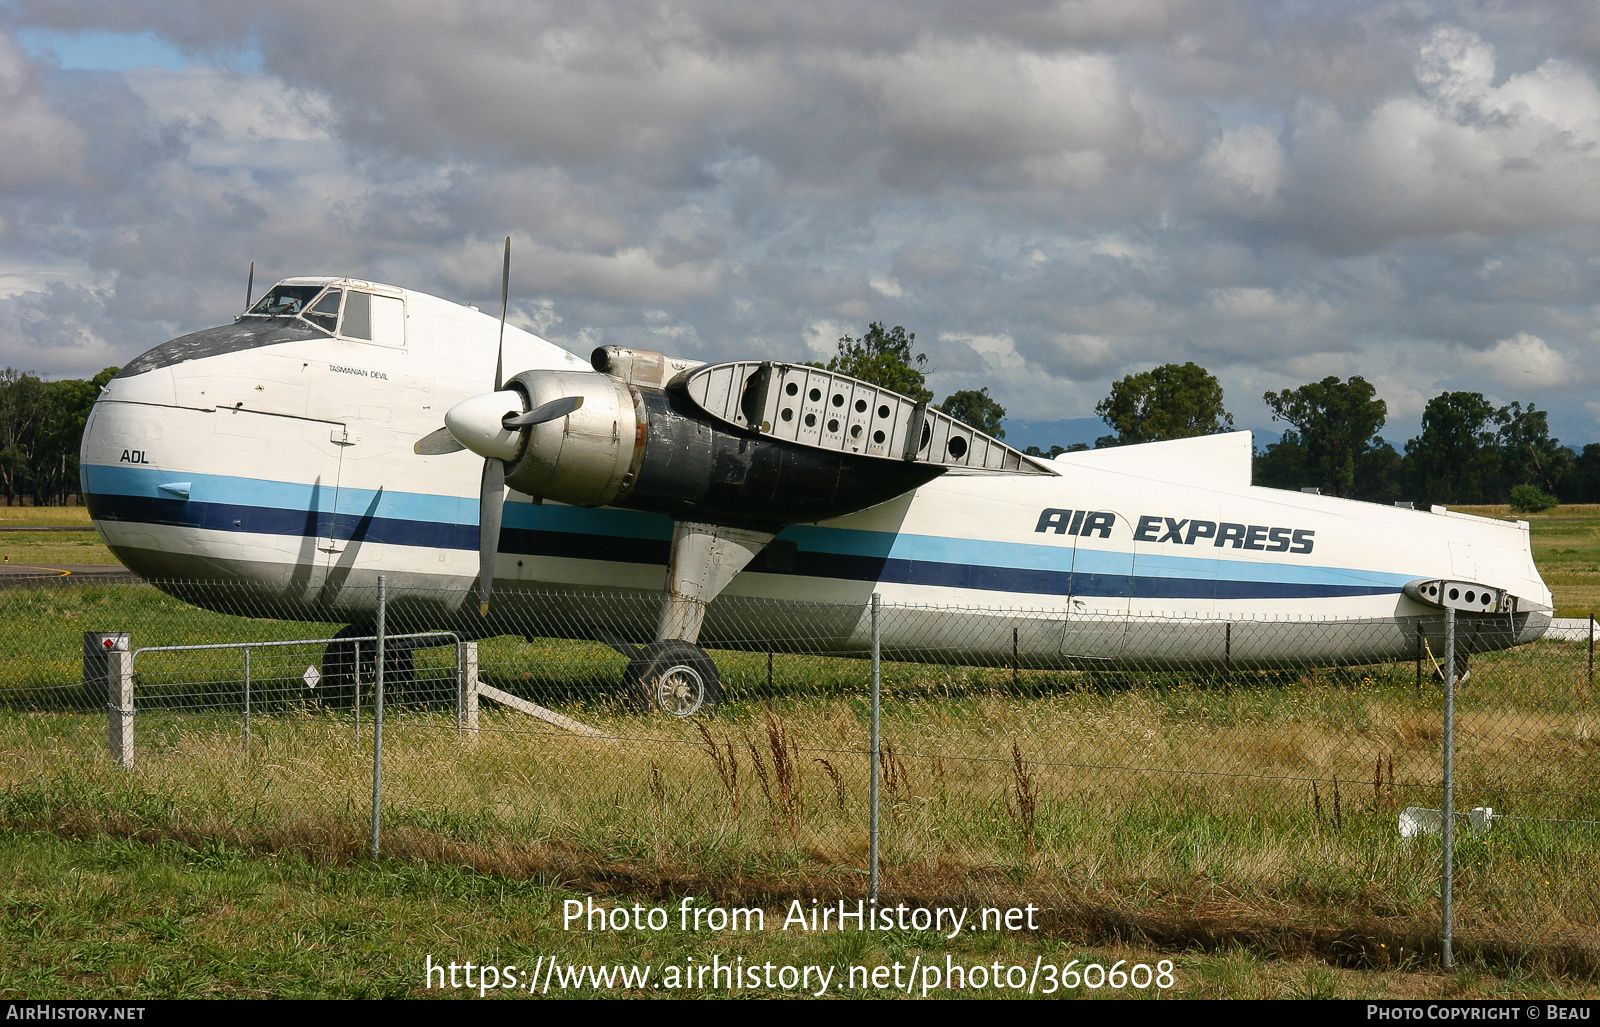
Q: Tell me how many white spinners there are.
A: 1